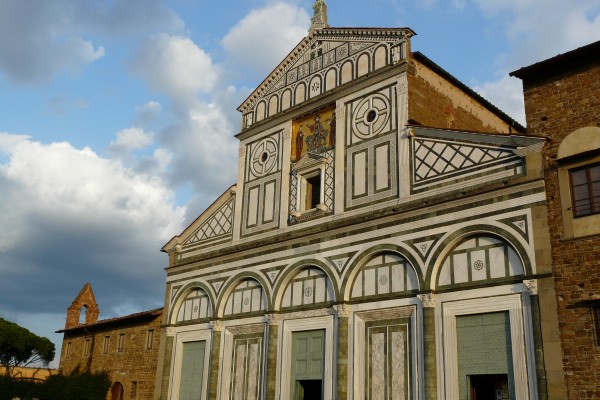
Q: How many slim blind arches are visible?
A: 9